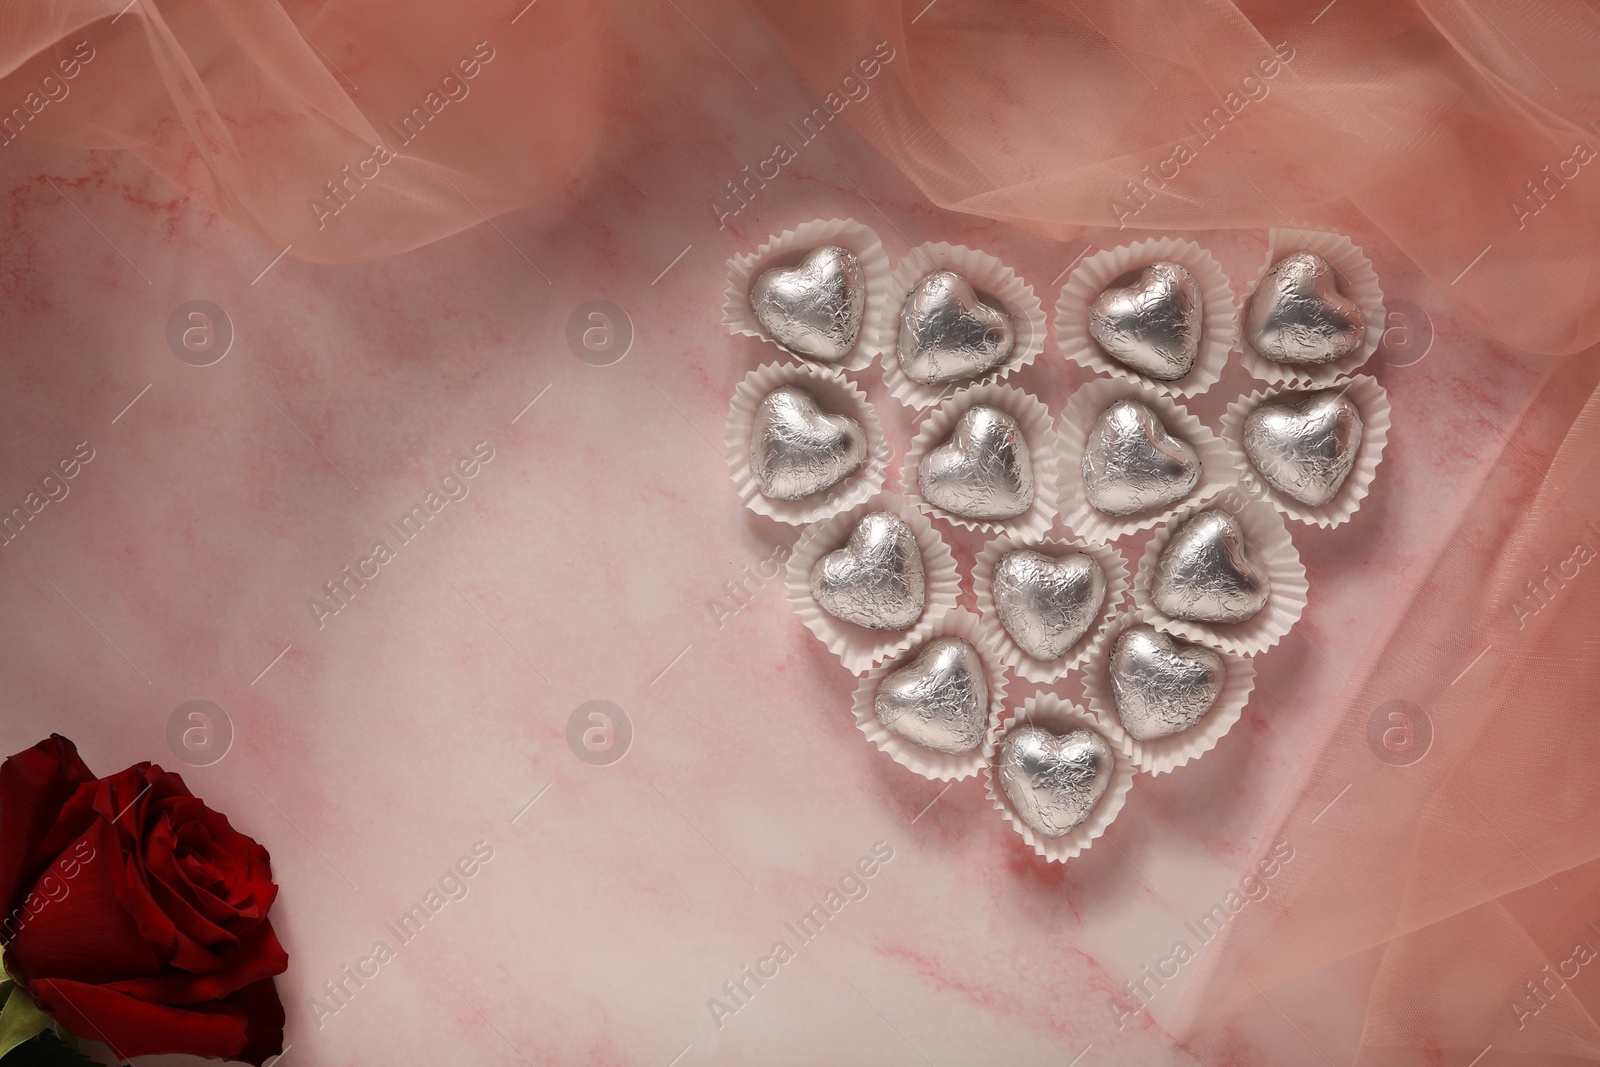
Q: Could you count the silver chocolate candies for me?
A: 14